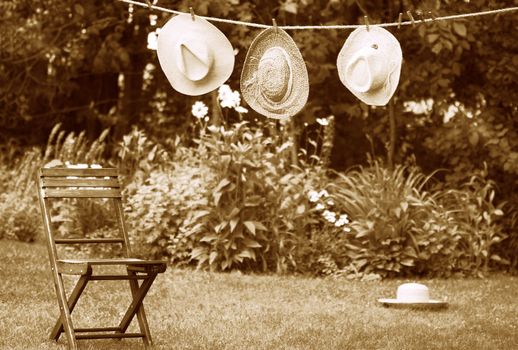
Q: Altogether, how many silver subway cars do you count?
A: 0